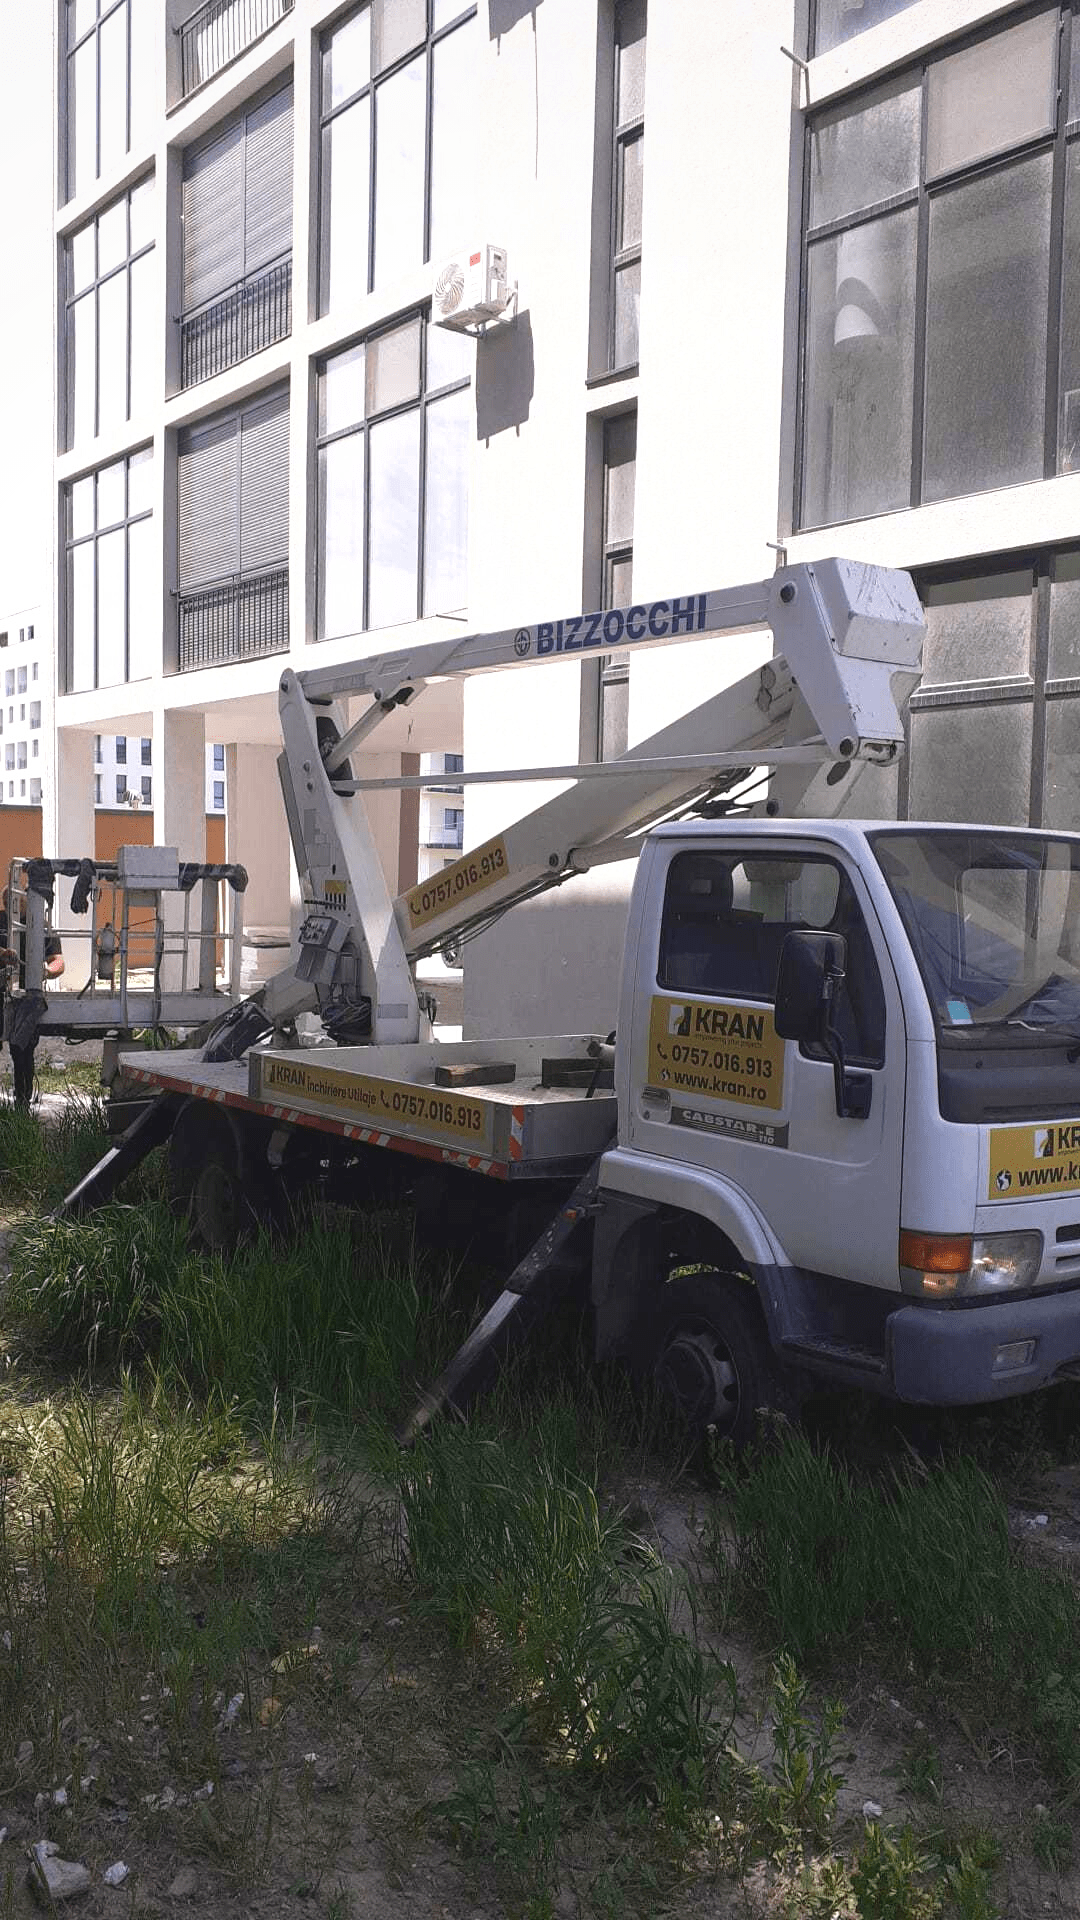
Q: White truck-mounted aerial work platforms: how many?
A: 1